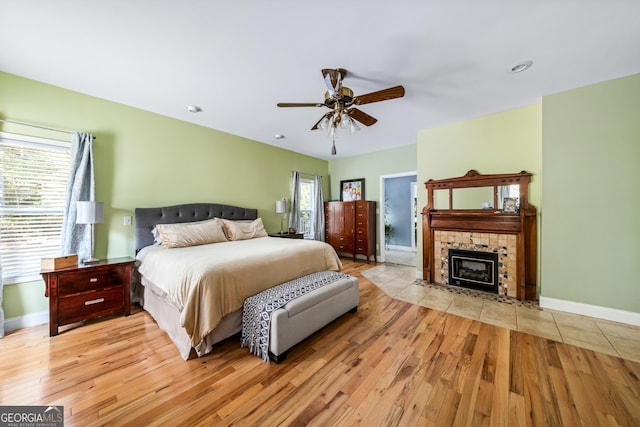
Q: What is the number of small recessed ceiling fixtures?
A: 3